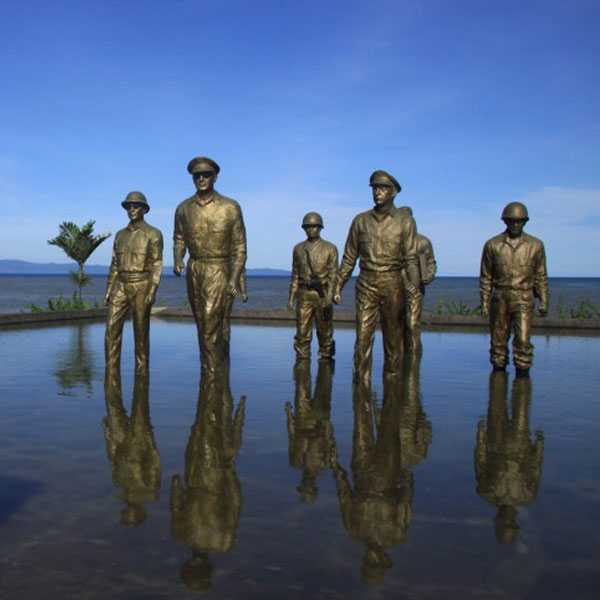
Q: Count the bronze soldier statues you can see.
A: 6